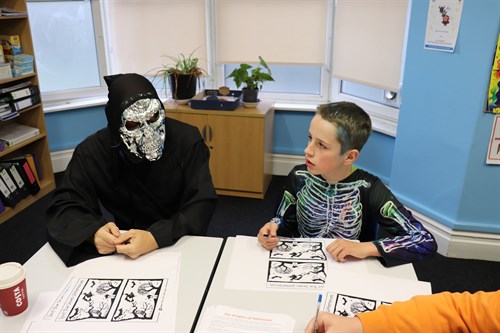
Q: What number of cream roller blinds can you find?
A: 3